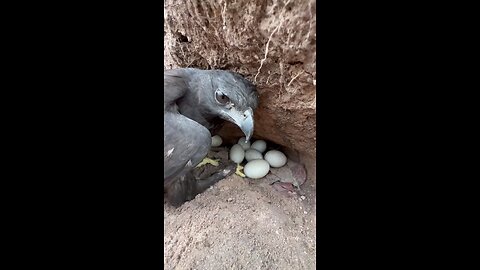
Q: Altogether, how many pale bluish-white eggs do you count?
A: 7